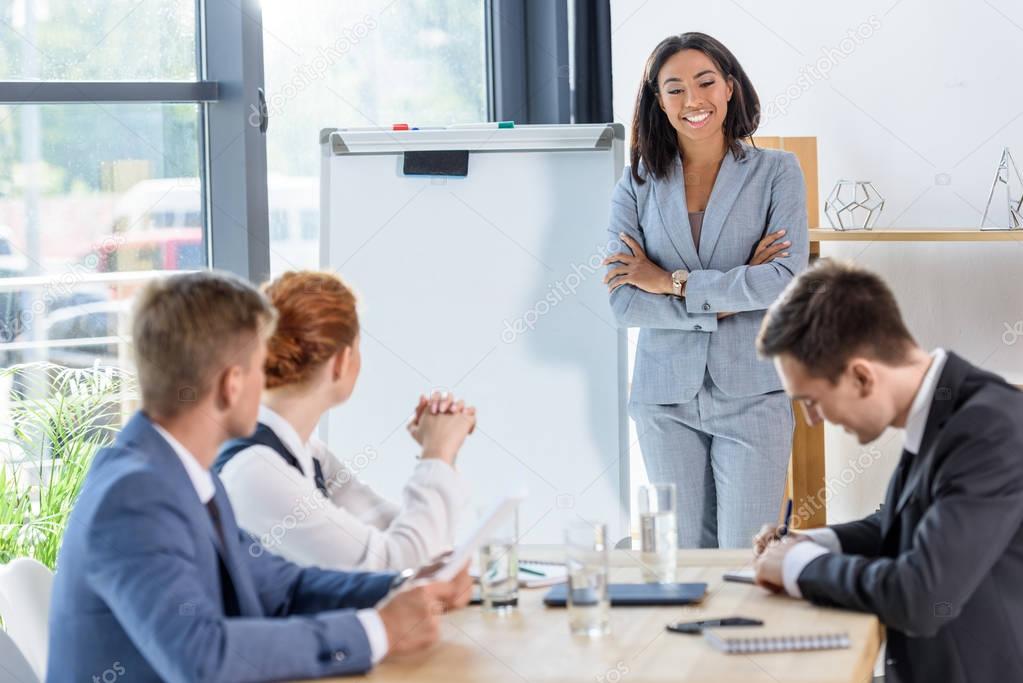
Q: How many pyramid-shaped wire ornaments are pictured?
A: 1